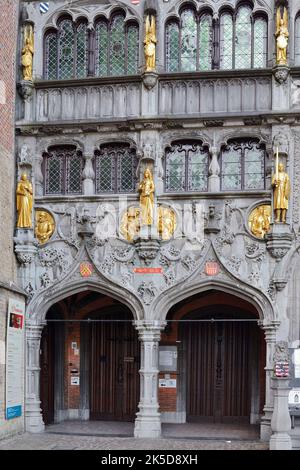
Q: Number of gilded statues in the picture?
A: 6